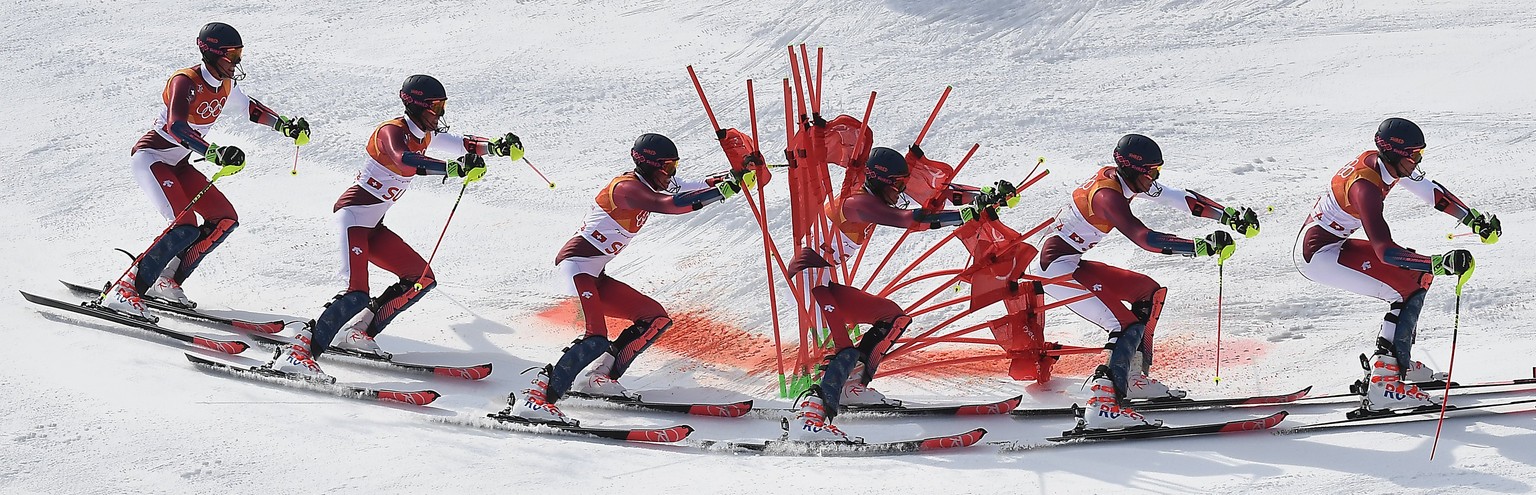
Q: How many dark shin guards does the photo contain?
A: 12